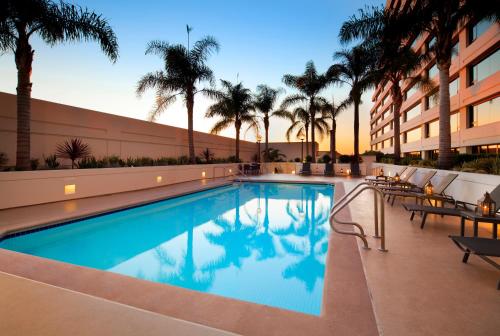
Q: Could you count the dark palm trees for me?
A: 10